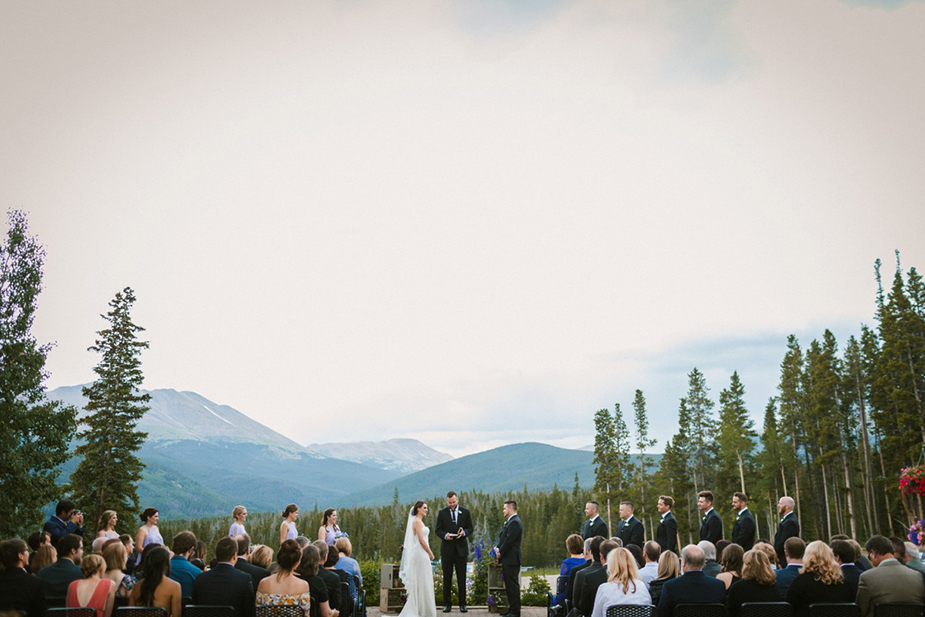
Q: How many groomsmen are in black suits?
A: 6